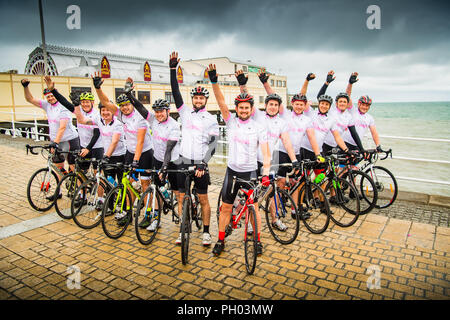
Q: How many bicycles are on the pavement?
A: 12